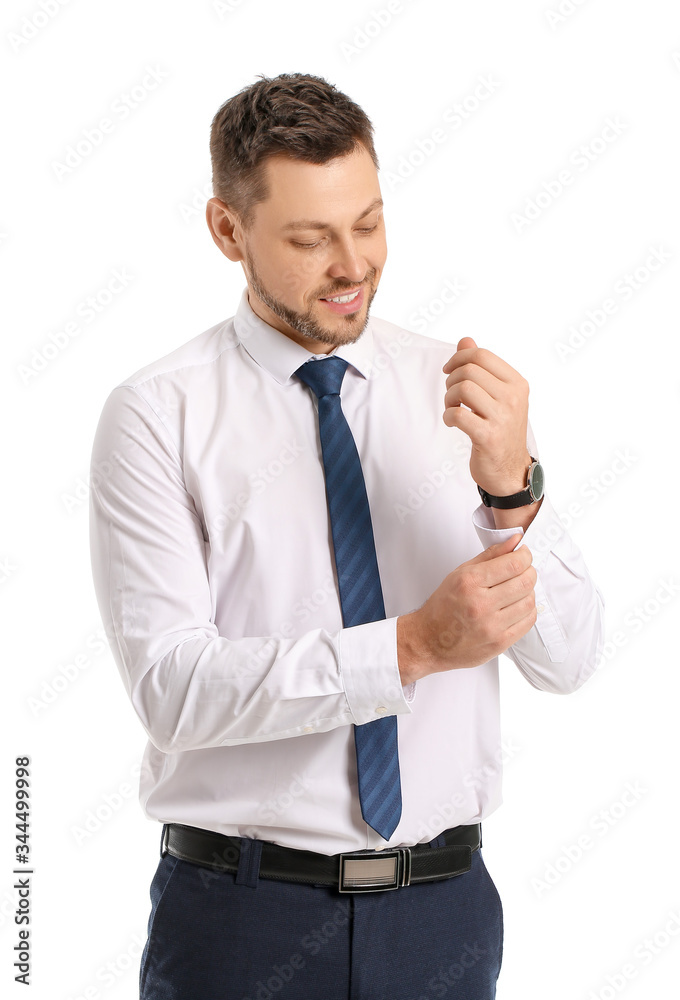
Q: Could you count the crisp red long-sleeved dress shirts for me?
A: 0